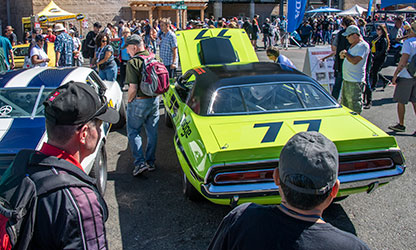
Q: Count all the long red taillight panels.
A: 2